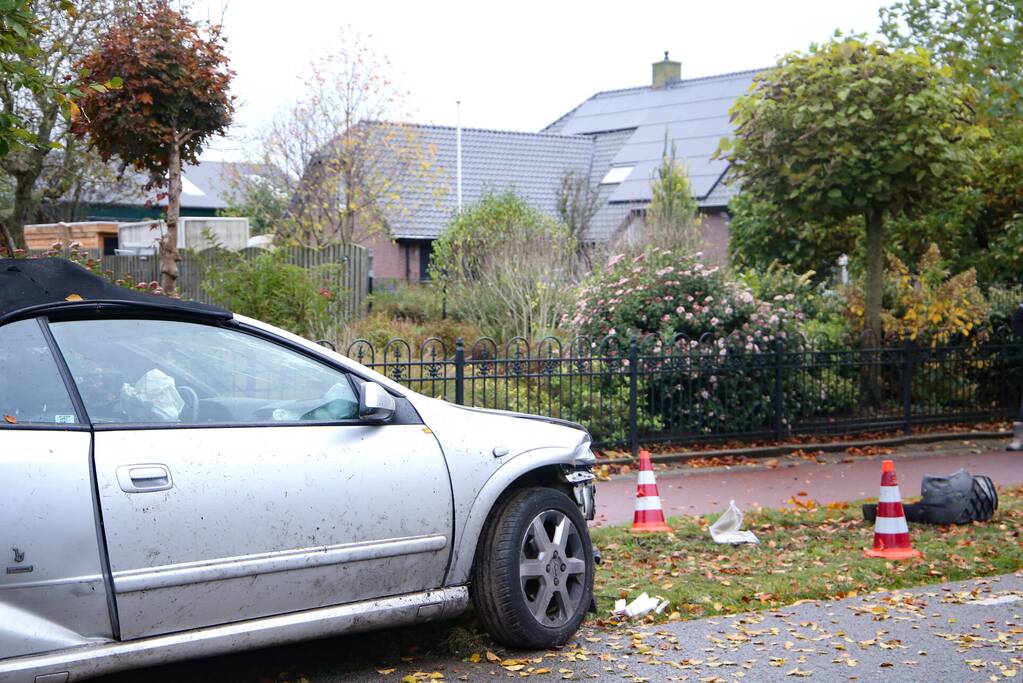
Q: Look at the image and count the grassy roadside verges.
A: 1